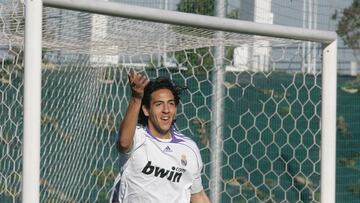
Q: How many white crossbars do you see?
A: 1